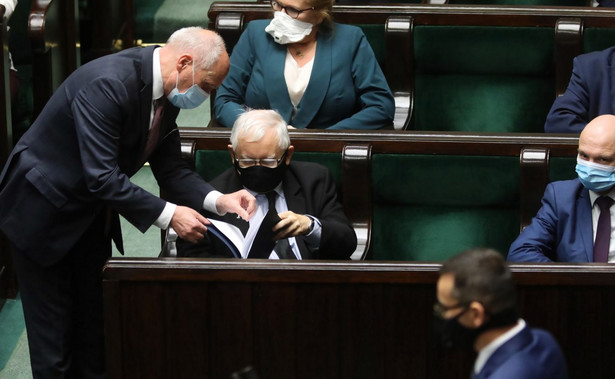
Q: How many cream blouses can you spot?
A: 1